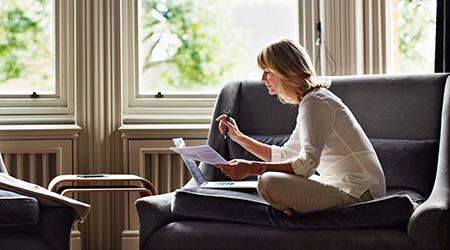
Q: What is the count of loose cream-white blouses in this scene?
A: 1